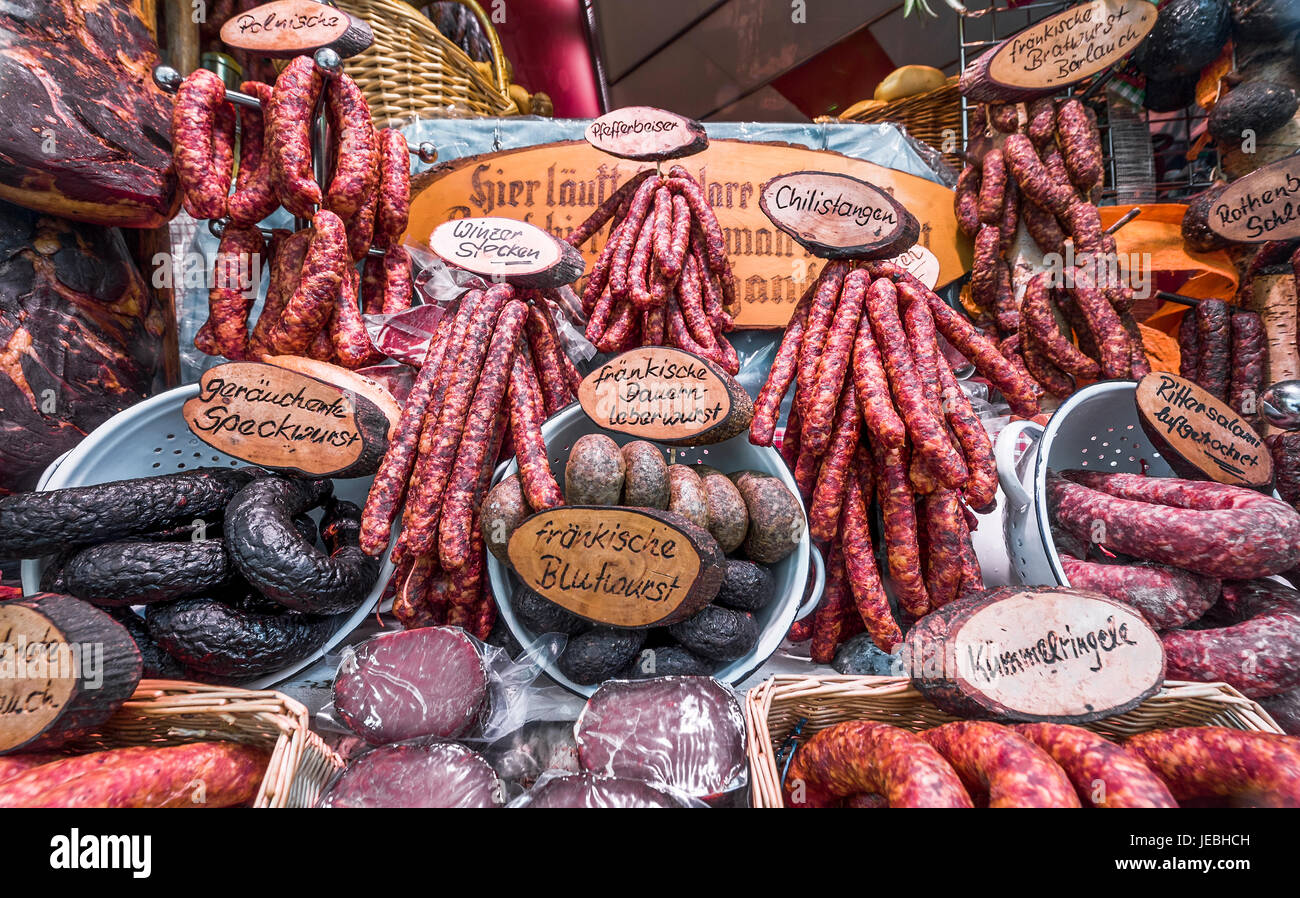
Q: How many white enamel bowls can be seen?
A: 3